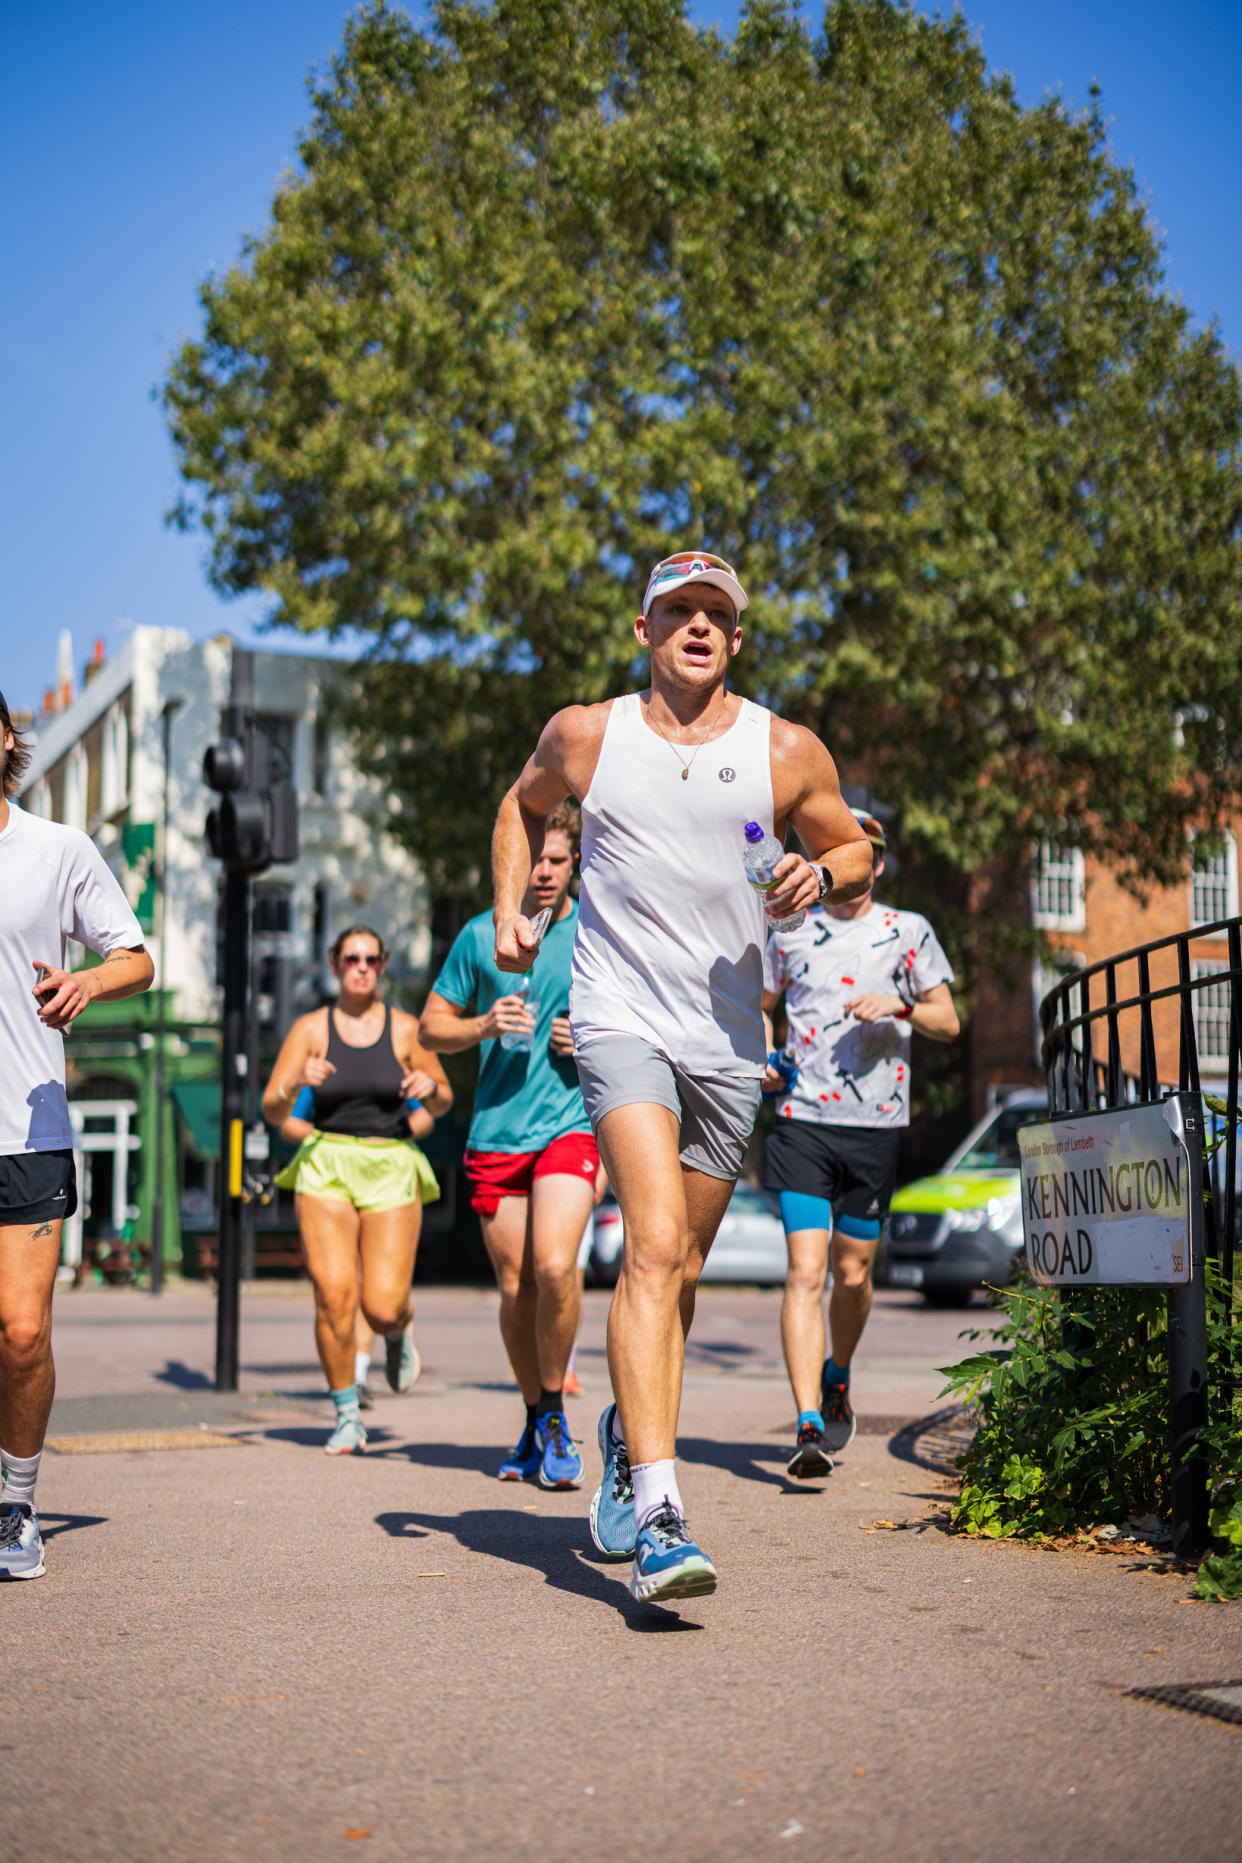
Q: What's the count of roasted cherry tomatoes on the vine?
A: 0